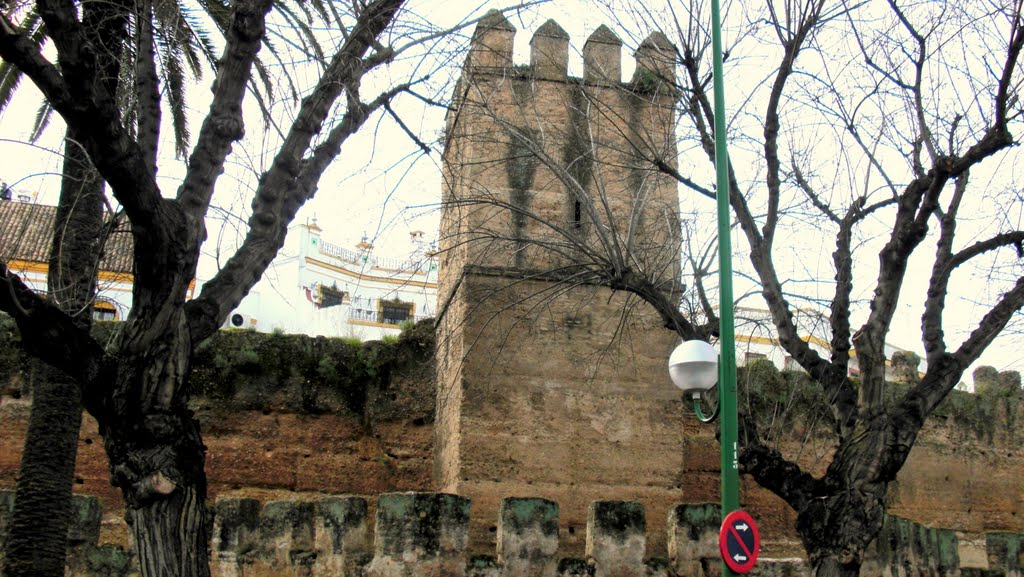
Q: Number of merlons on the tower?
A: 4